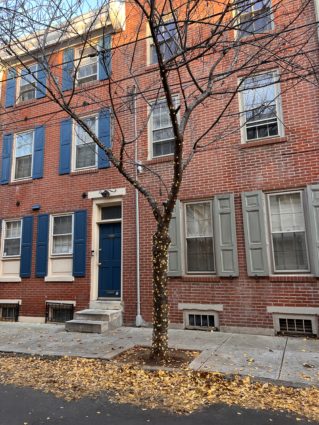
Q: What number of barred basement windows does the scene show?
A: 4